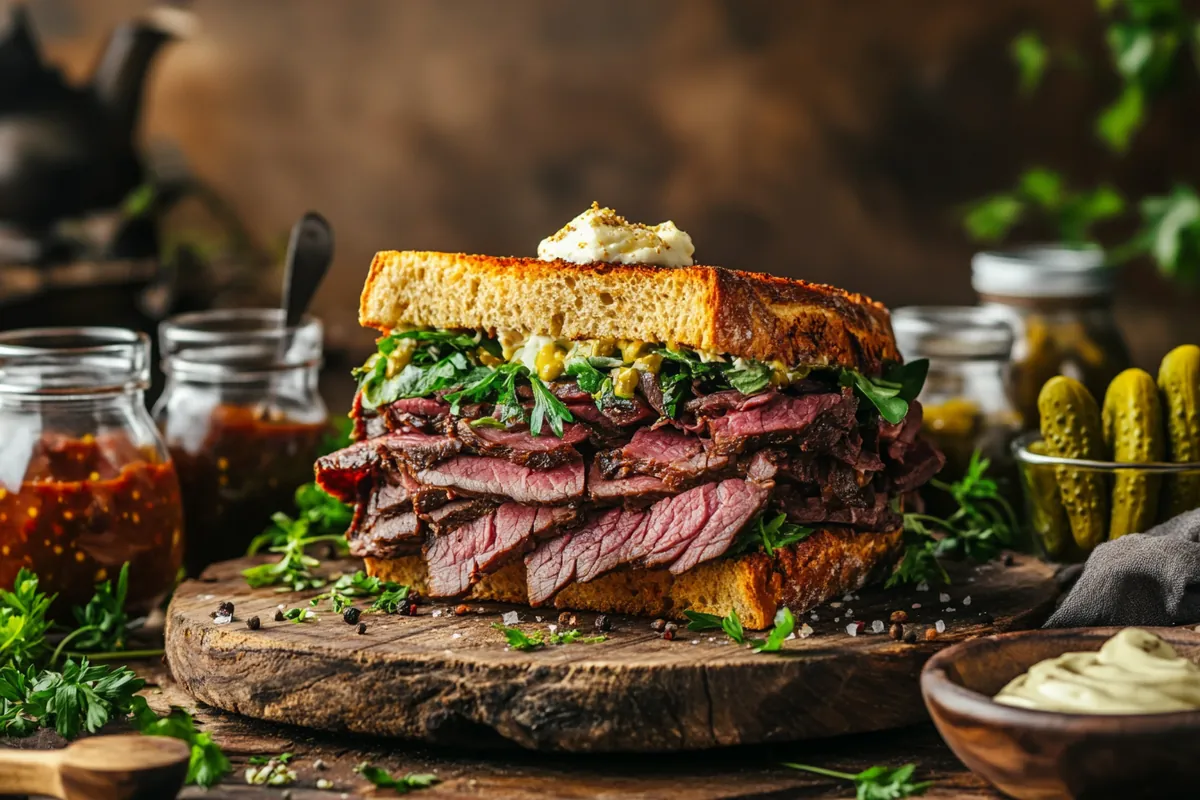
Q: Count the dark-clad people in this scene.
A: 0